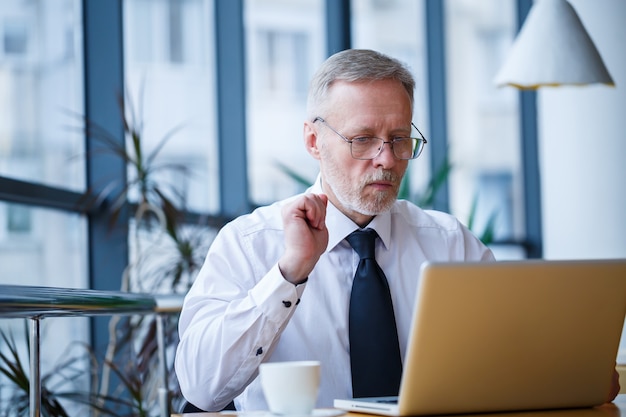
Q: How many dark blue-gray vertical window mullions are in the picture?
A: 5